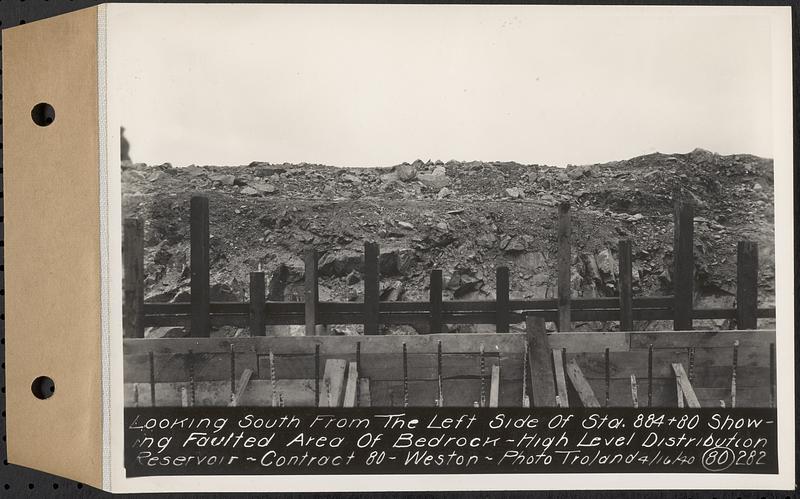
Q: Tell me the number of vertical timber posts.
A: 11